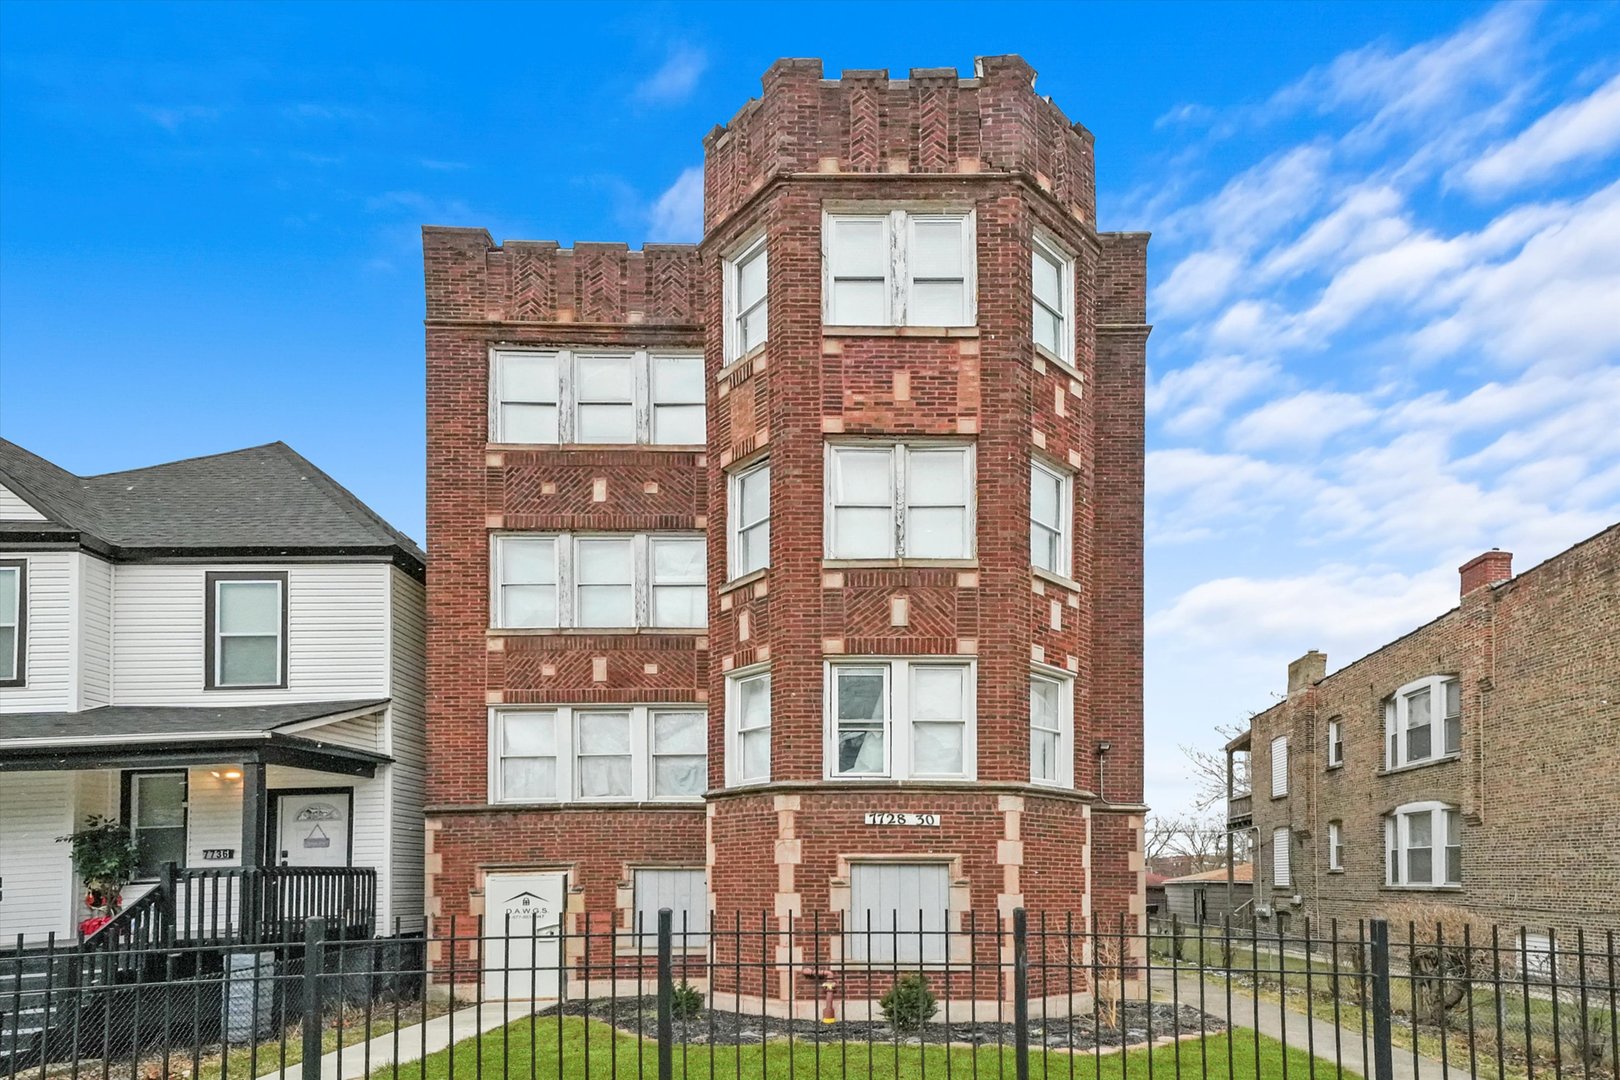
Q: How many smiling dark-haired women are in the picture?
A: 0